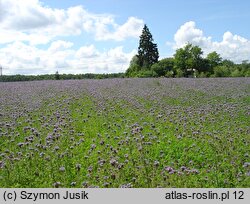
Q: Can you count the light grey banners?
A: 1